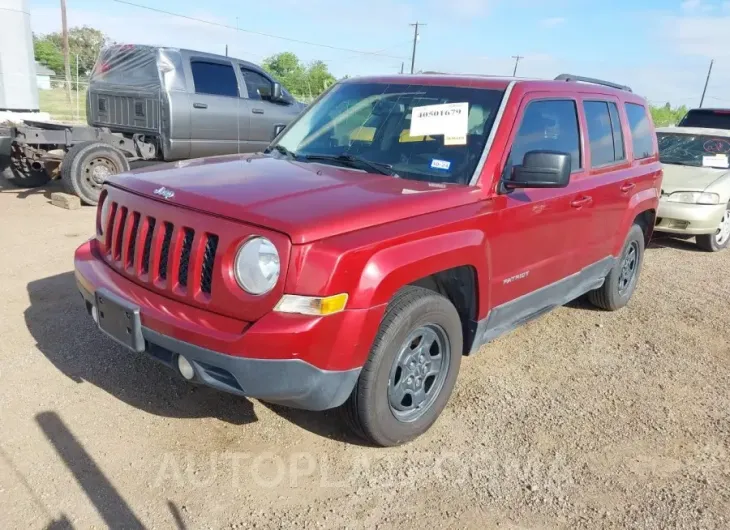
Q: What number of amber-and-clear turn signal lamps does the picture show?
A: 1